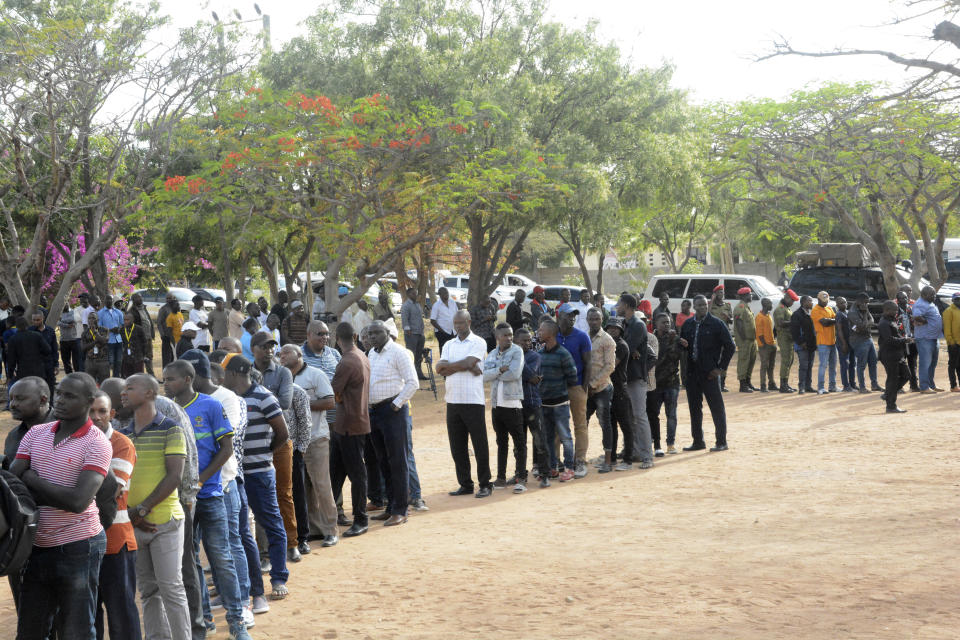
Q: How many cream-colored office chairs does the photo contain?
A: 0